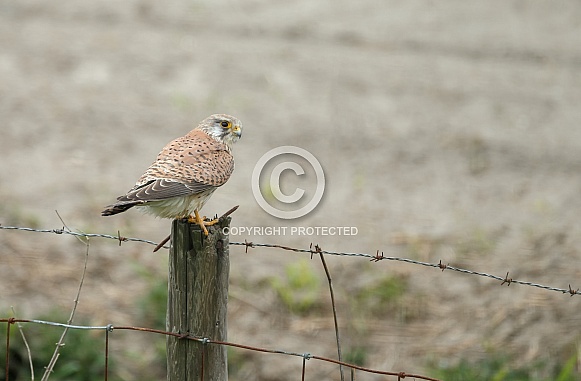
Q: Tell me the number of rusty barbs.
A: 7